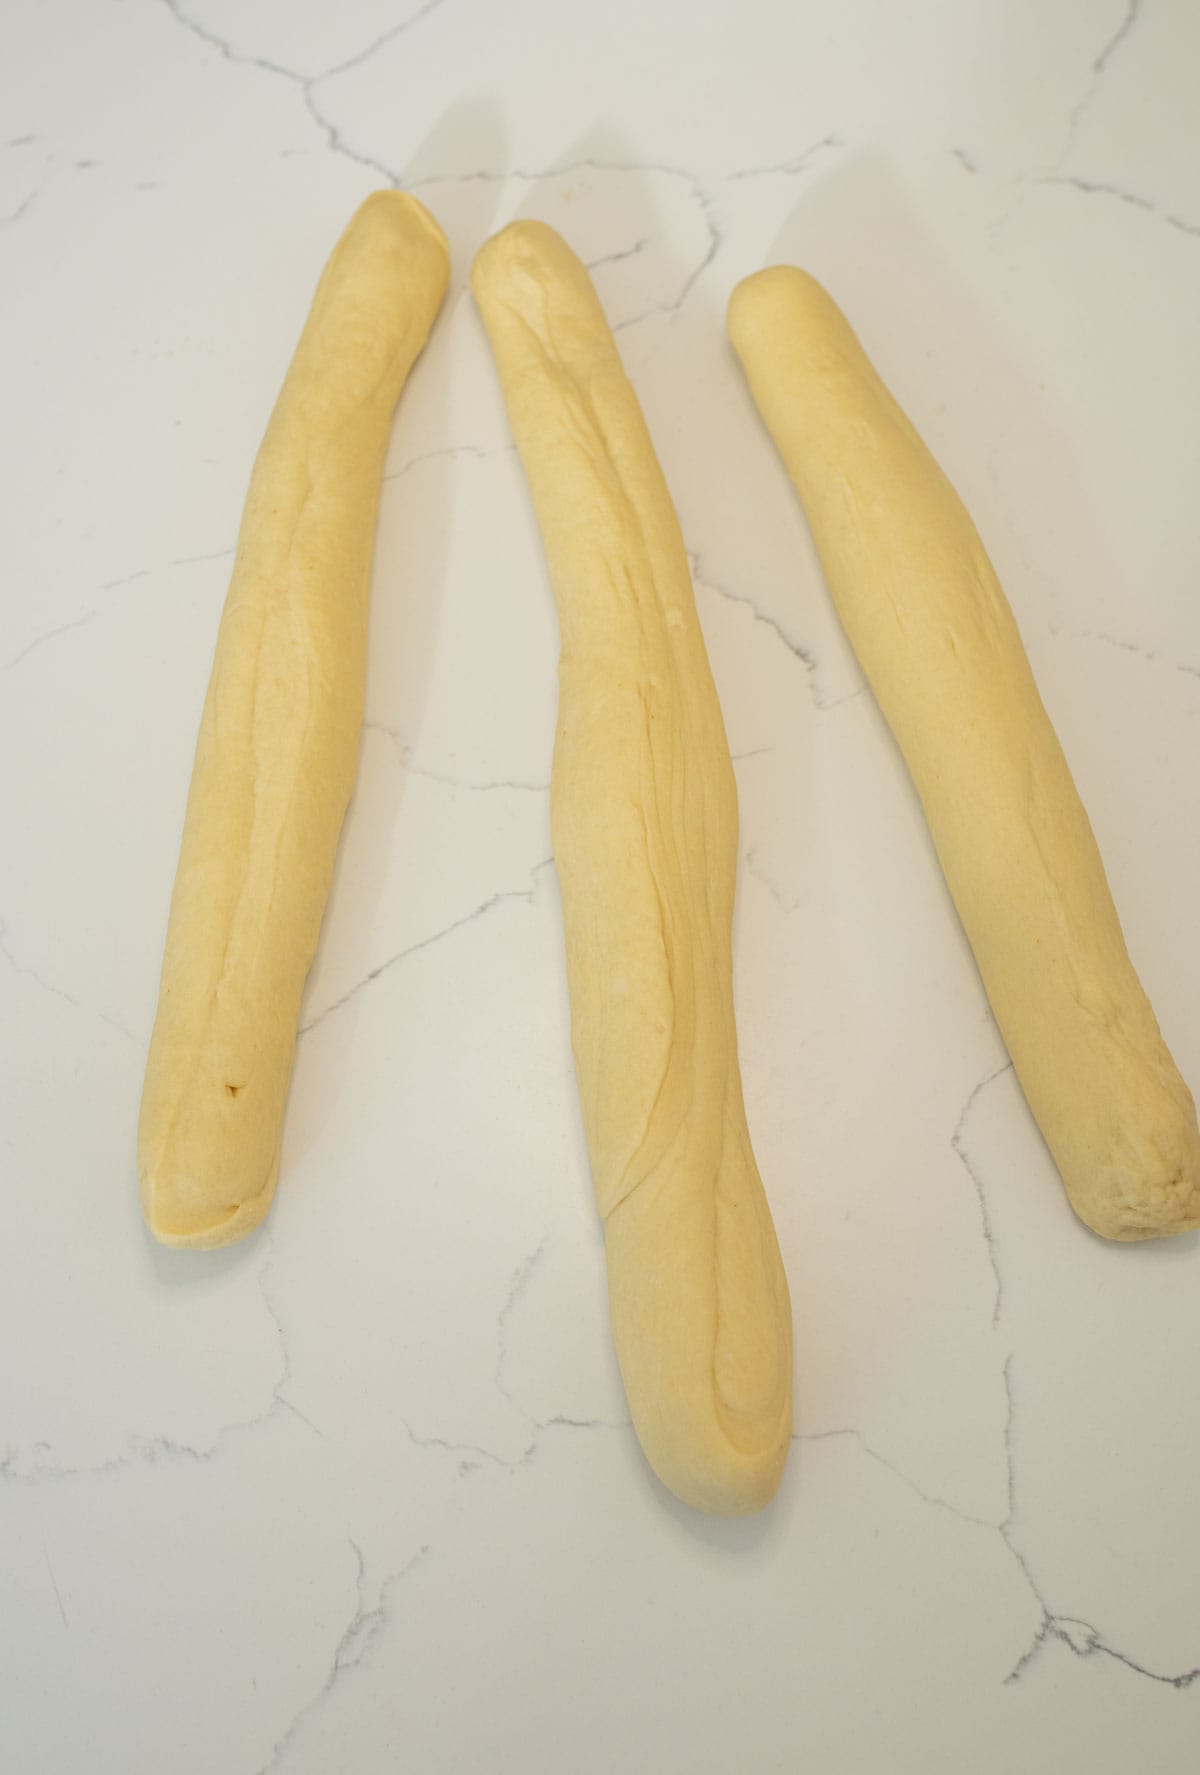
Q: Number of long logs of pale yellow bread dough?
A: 3